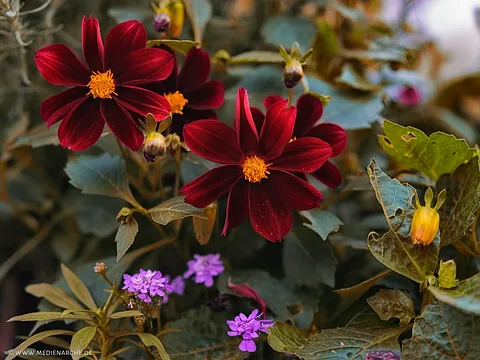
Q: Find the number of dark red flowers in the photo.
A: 4